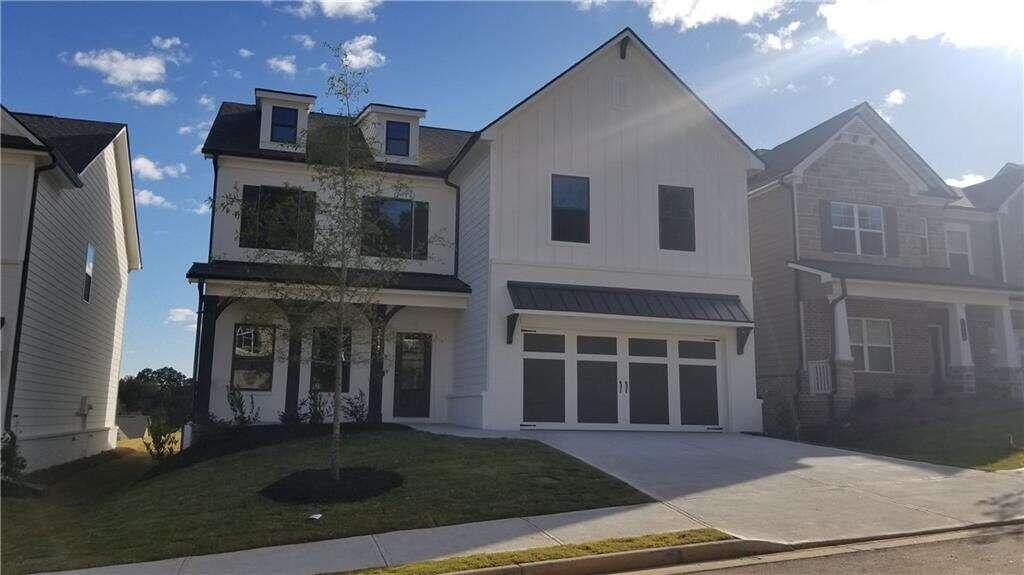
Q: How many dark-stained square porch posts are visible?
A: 3